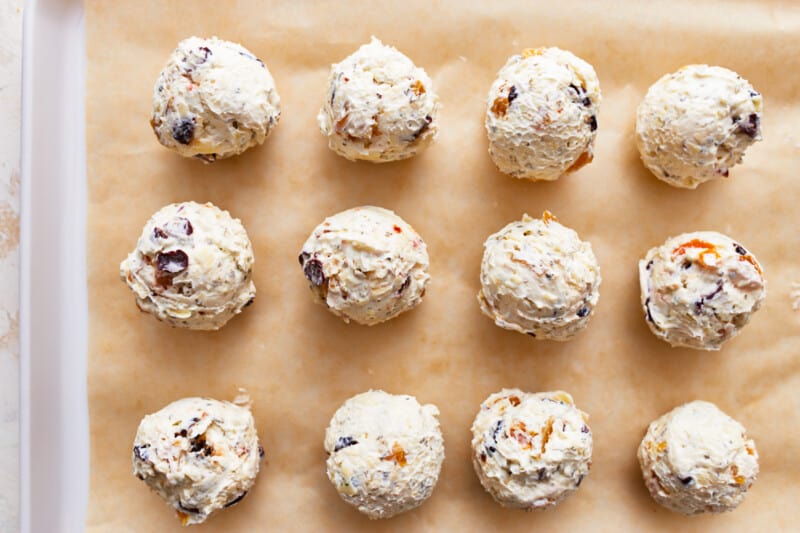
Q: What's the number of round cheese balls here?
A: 12